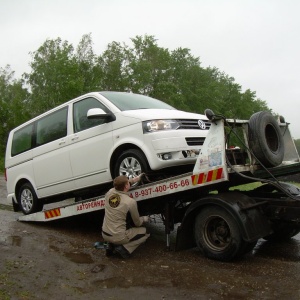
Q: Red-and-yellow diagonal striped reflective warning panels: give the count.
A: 2